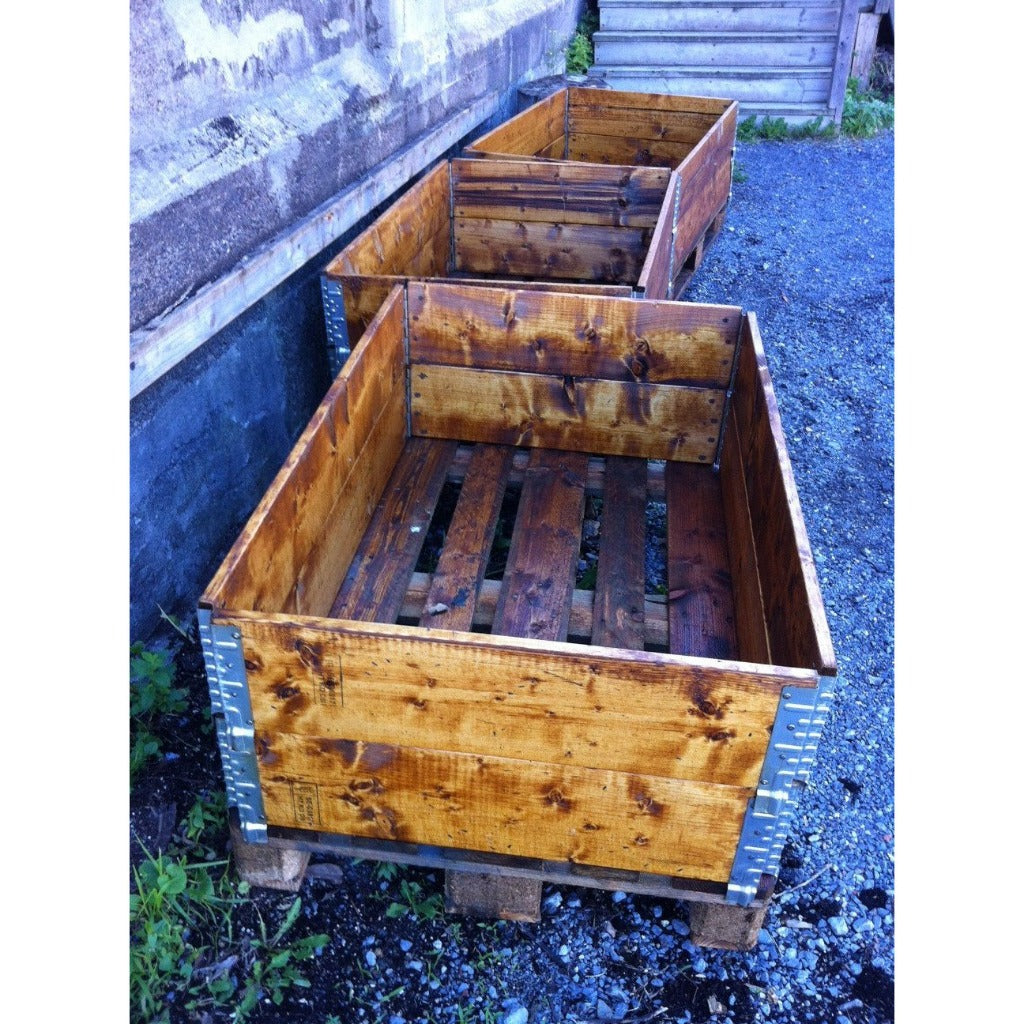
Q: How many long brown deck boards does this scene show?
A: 5